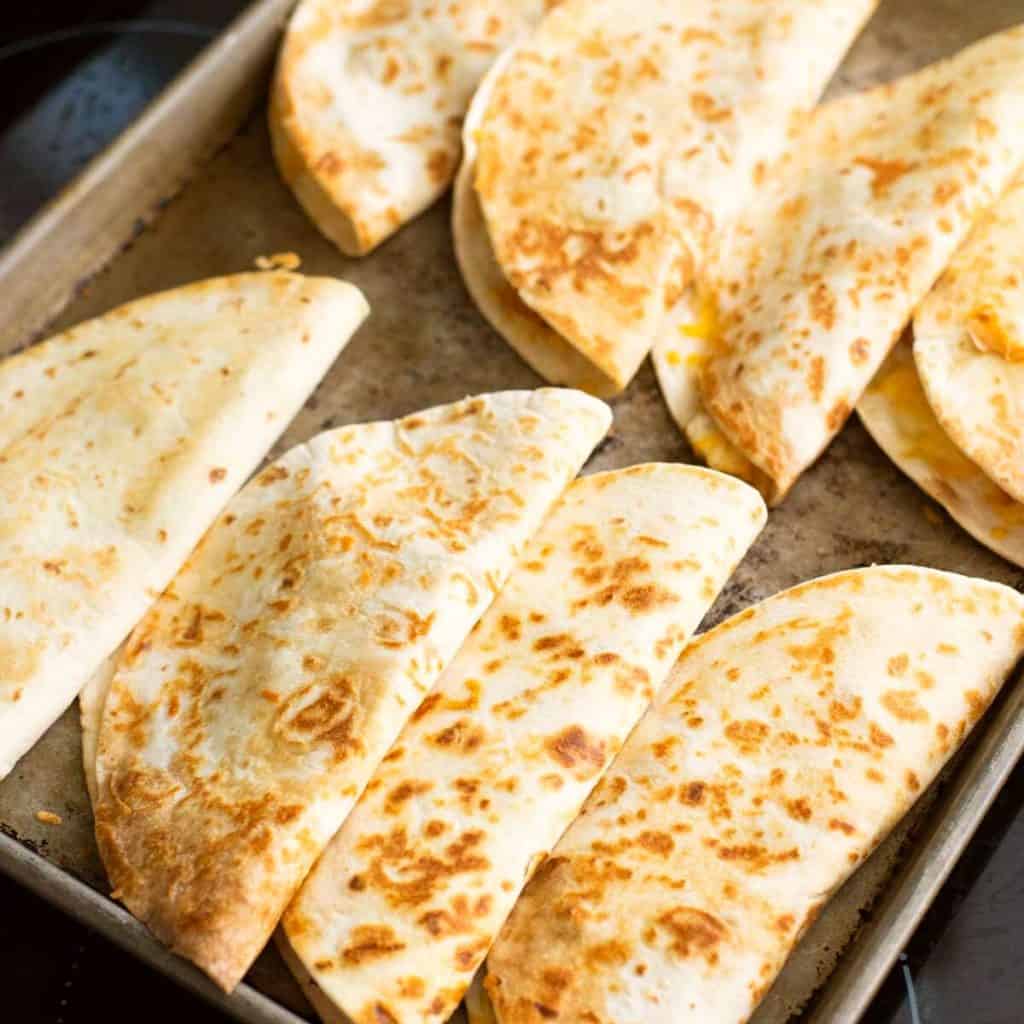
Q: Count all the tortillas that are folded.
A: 8